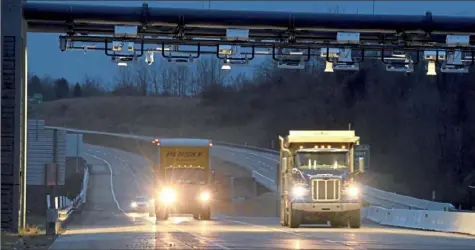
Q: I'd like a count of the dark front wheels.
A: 4